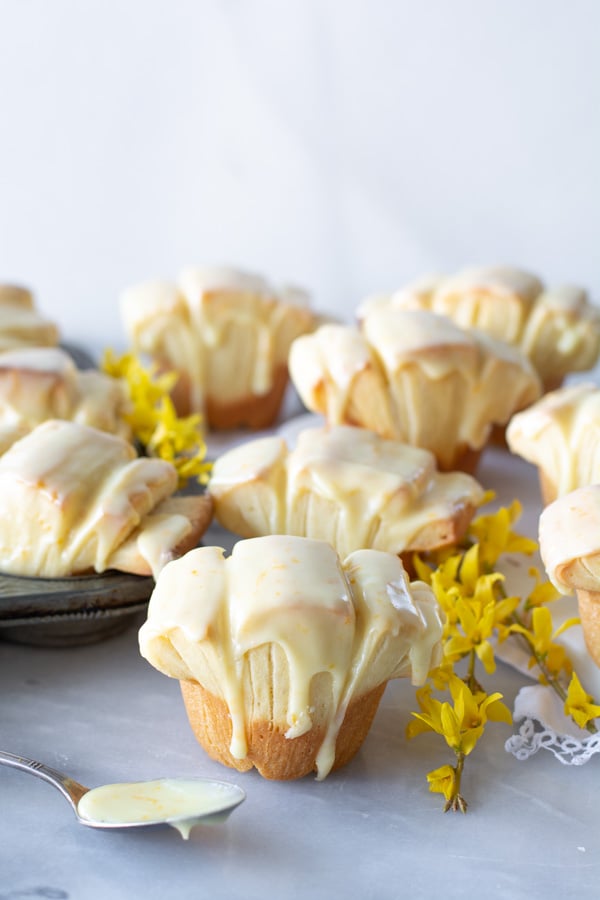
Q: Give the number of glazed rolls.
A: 10